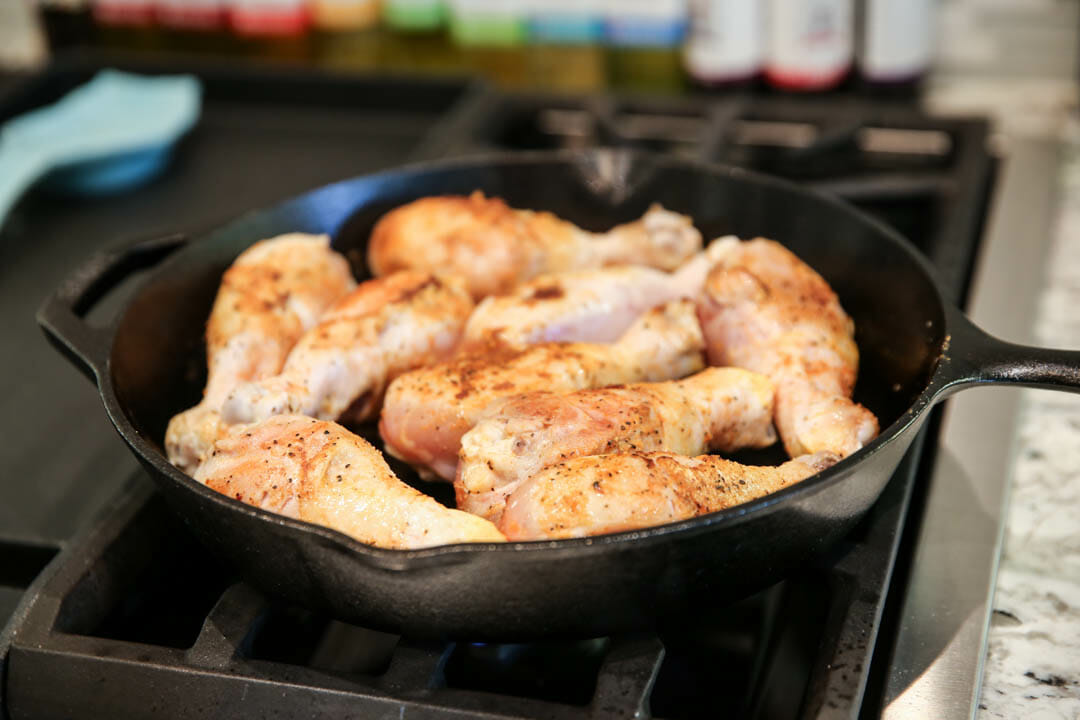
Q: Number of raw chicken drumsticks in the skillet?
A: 9